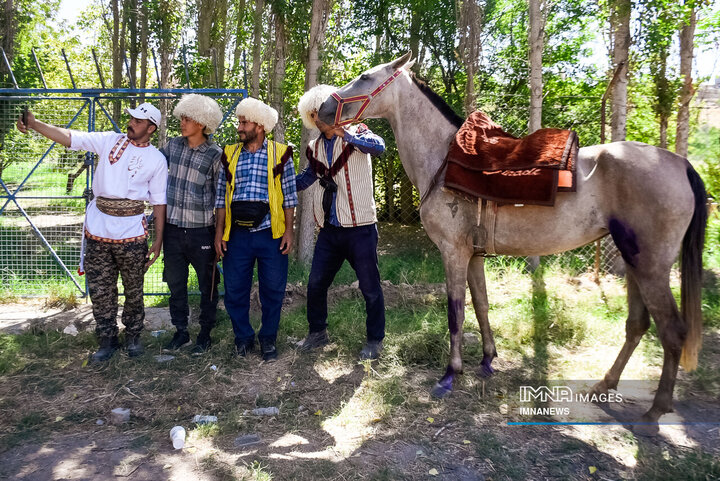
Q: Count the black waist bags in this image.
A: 1